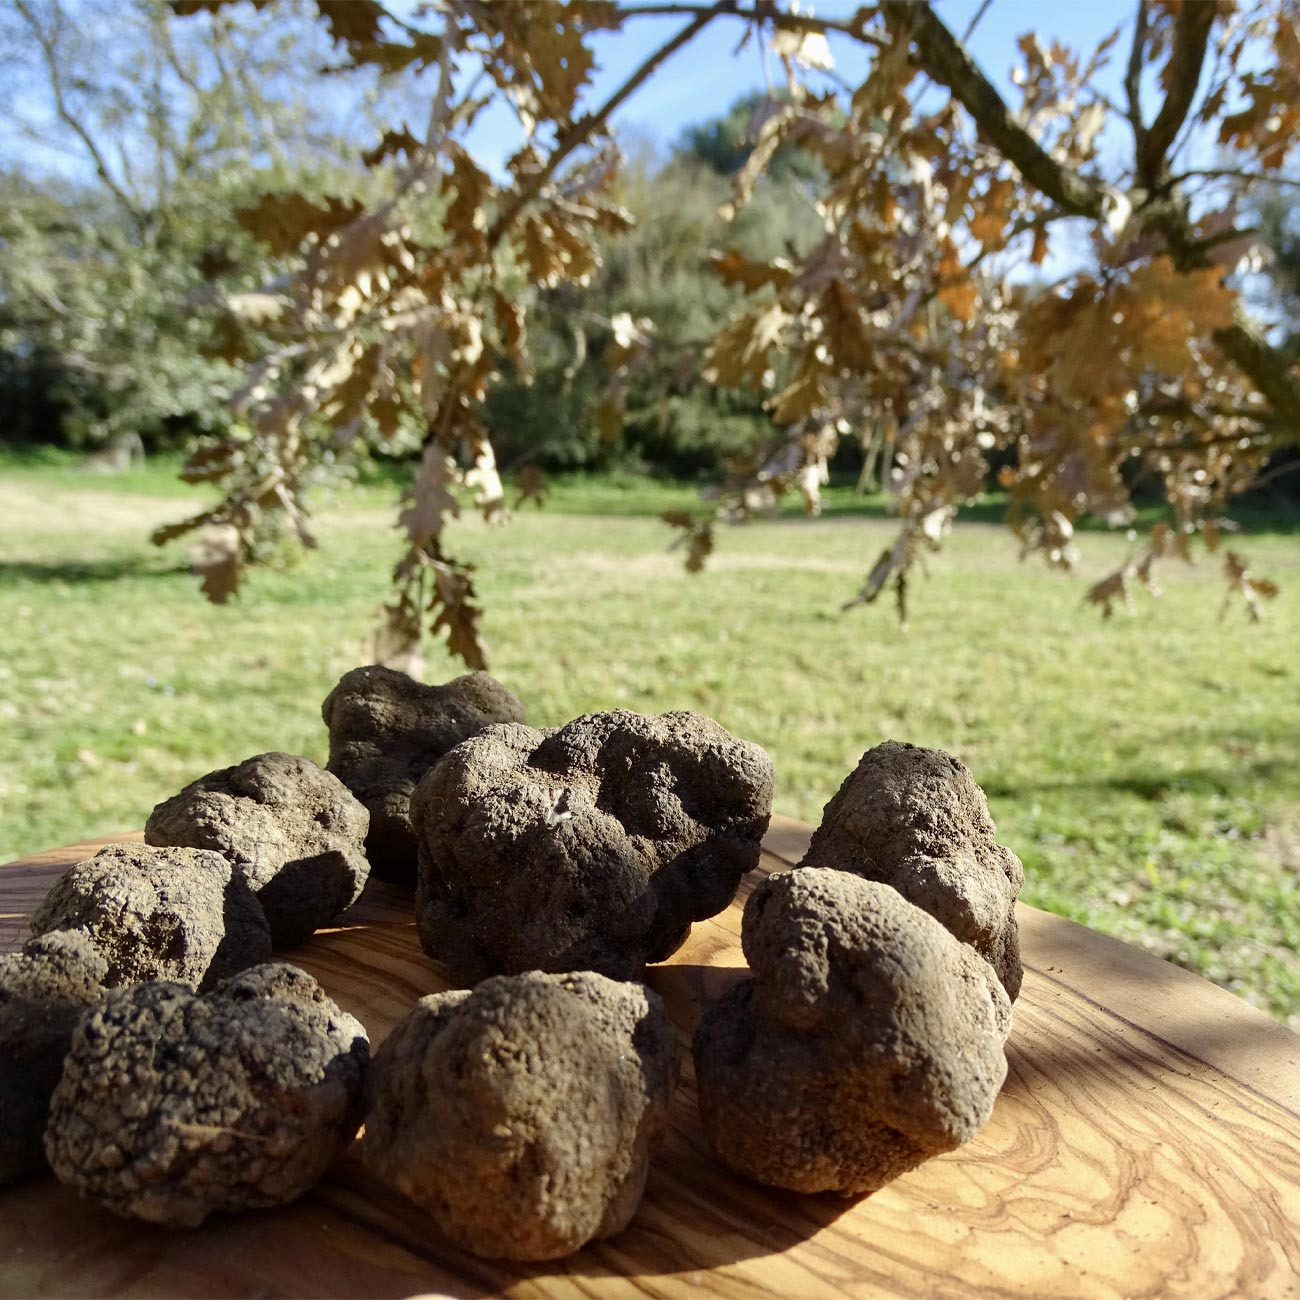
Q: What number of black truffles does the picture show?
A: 9